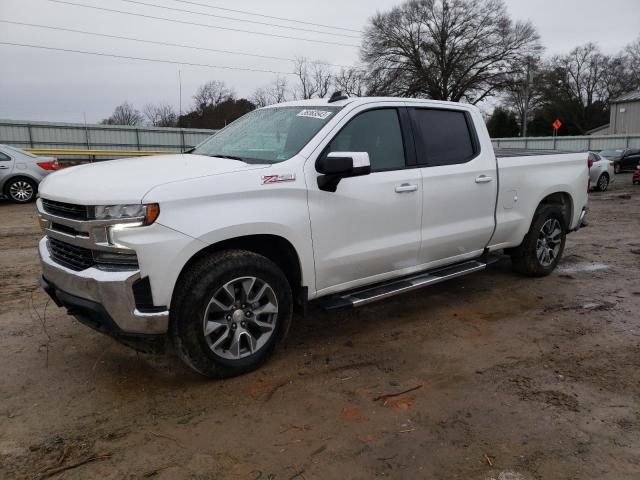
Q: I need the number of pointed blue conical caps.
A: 0